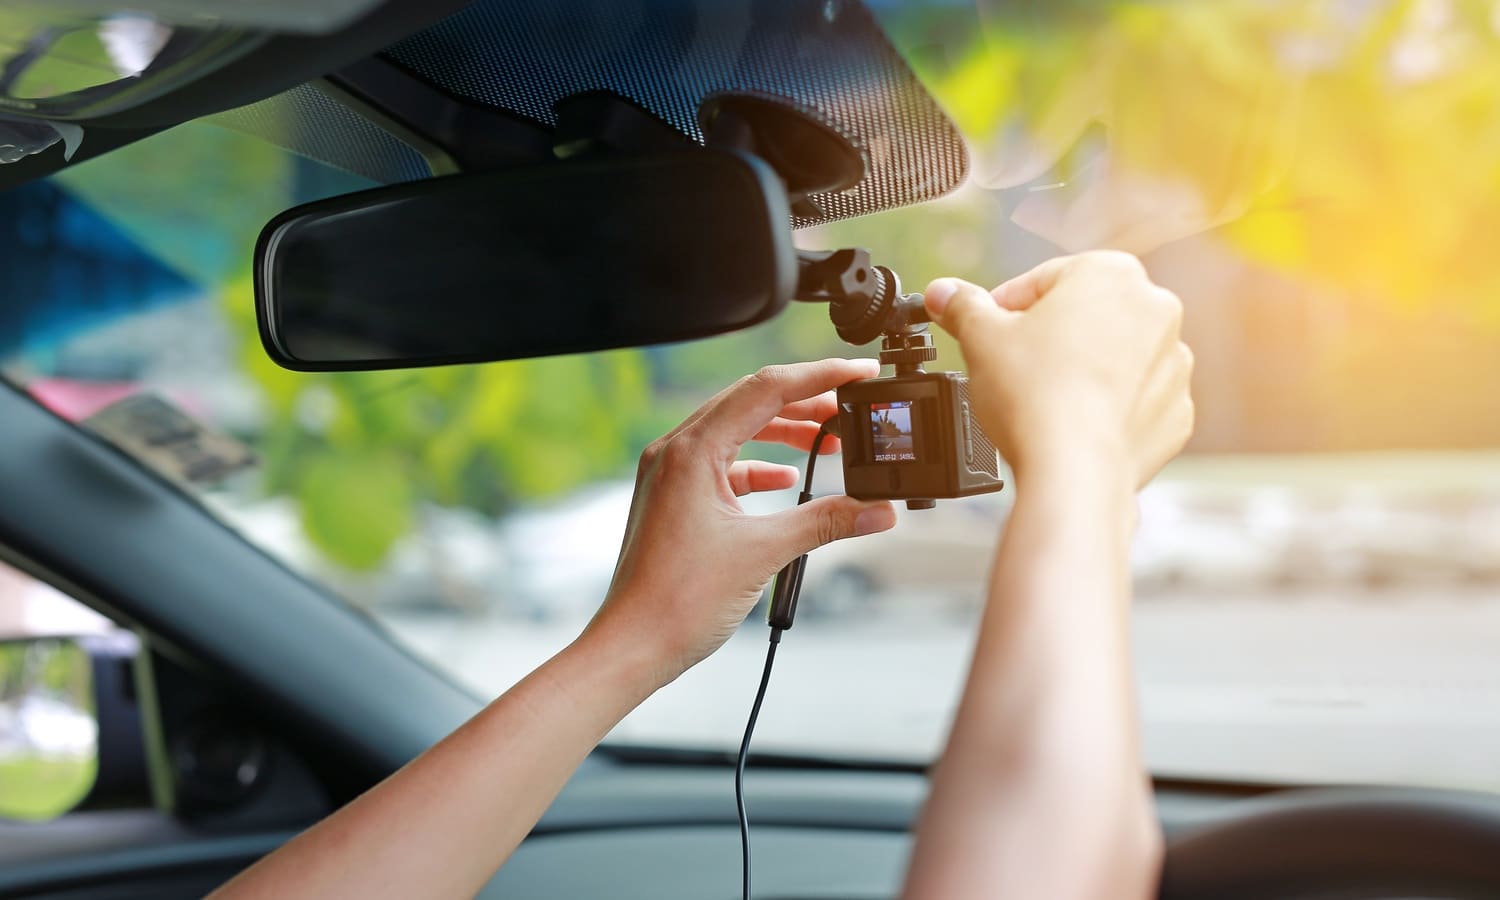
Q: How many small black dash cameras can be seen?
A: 1